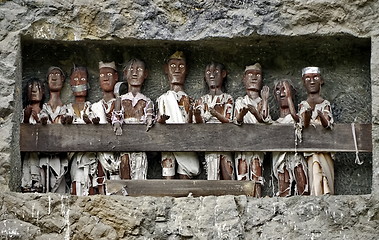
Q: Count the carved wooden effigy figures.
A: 10